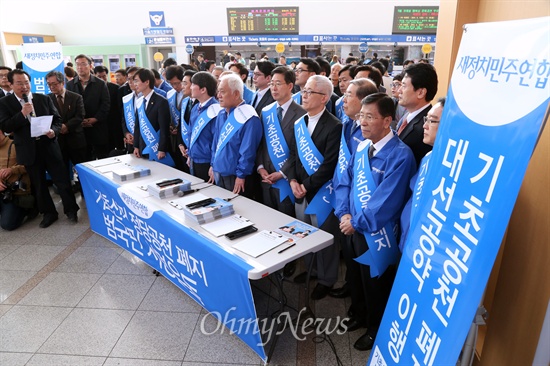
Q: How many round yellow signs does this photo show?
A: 3